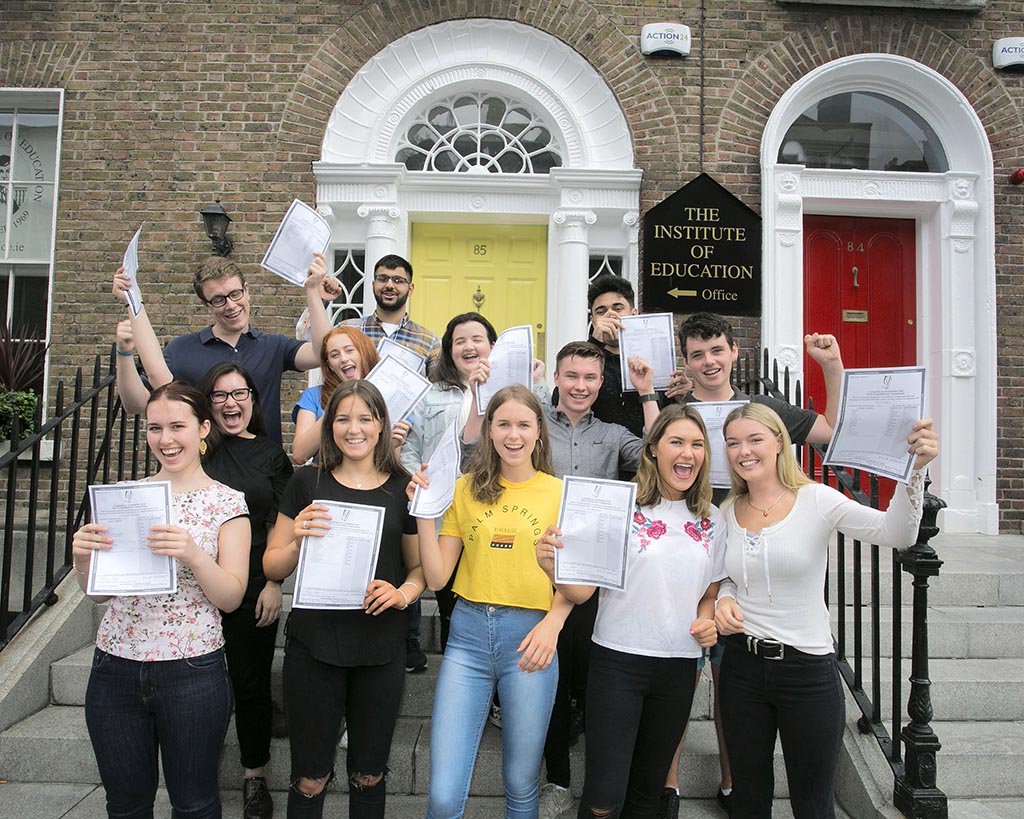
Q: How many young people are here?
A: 13